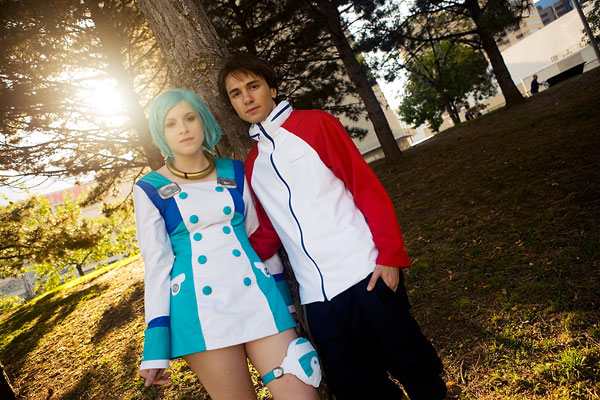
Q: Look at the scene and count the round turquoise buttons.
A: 10